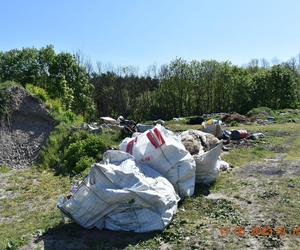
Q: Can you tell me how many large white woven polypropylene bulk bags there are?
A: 3